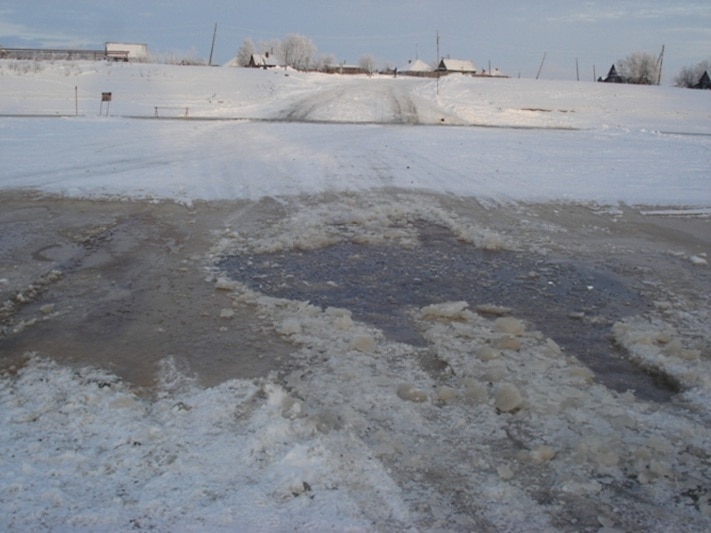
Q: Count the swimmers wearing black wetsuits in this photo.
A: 0